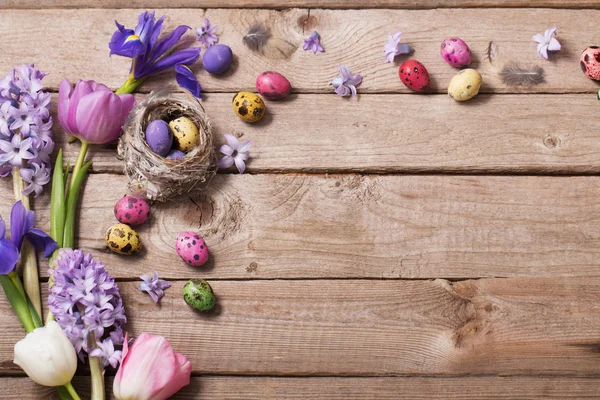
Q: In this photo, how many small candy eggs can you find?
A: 14